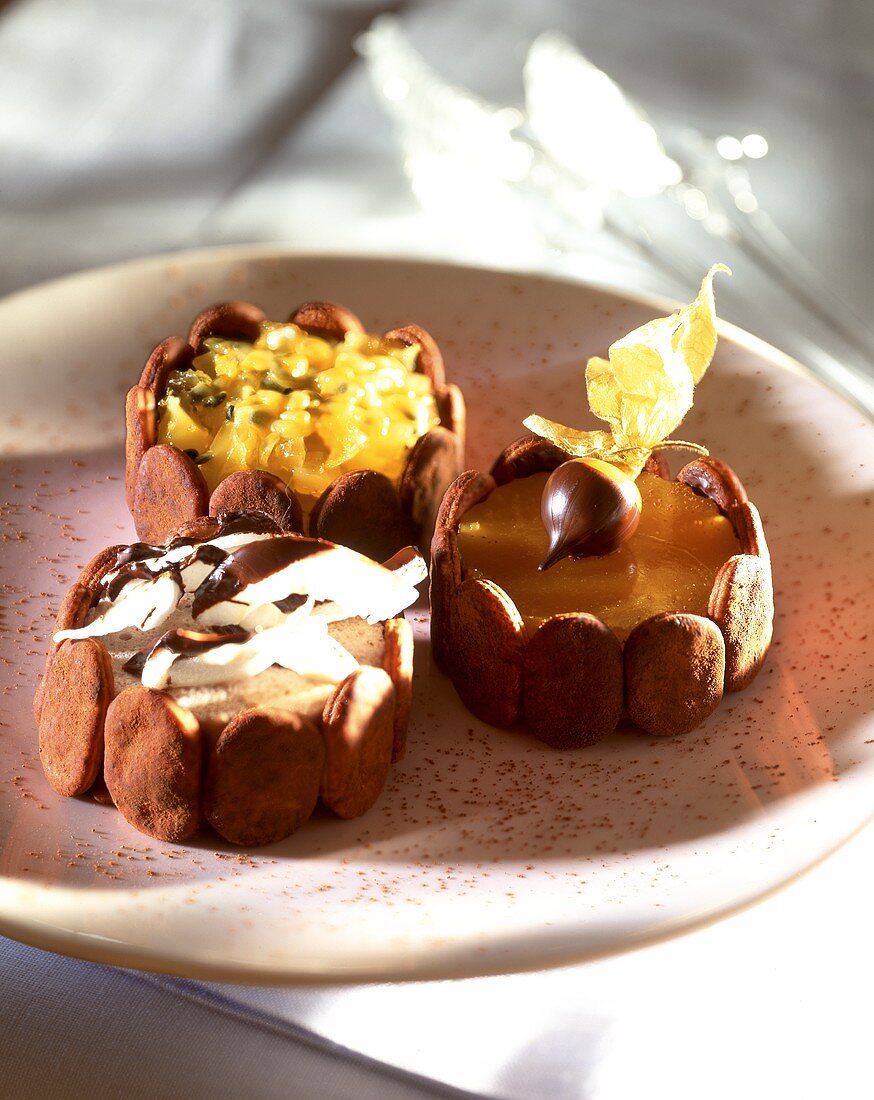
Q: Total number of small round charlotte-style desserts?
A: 3